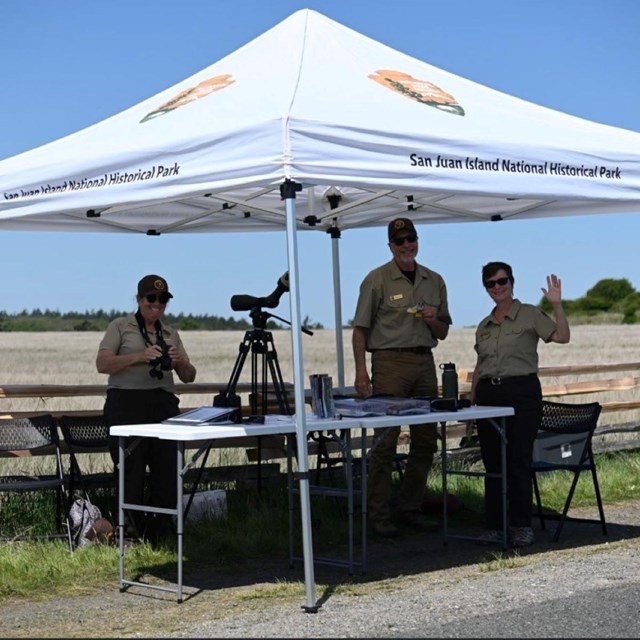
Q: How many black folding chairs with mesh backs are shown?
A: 3